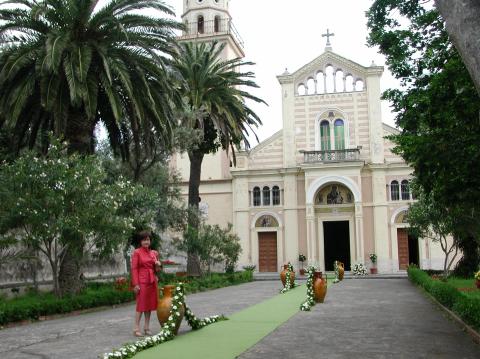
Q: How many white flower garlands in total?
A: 4